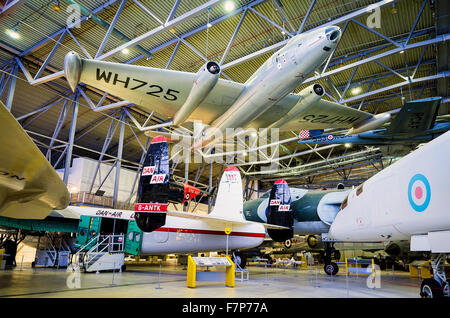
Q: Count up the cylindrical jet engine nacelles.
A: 2